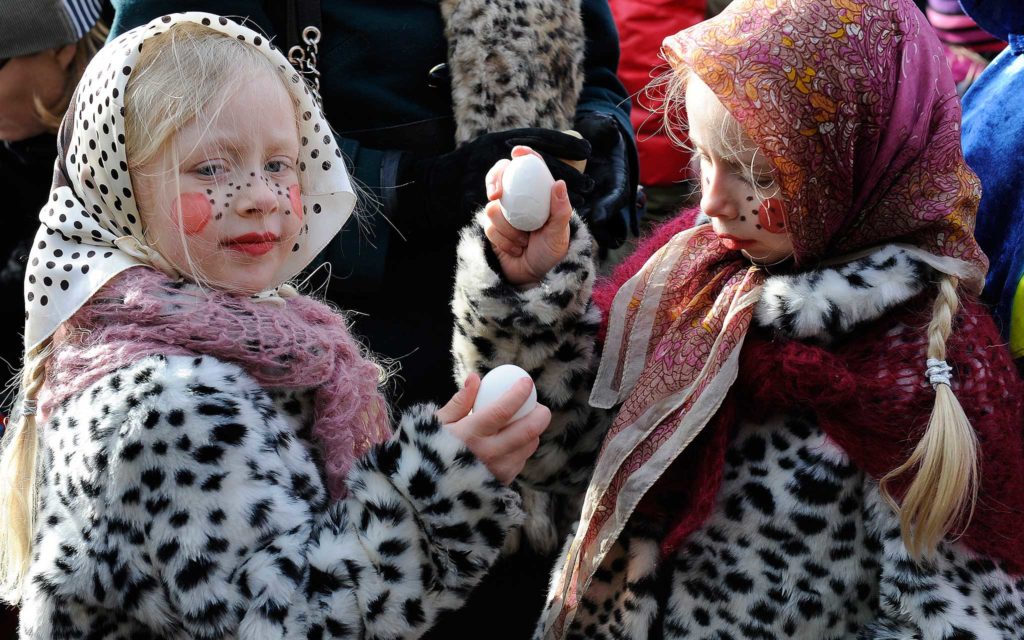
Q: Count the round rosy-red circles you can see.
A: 3